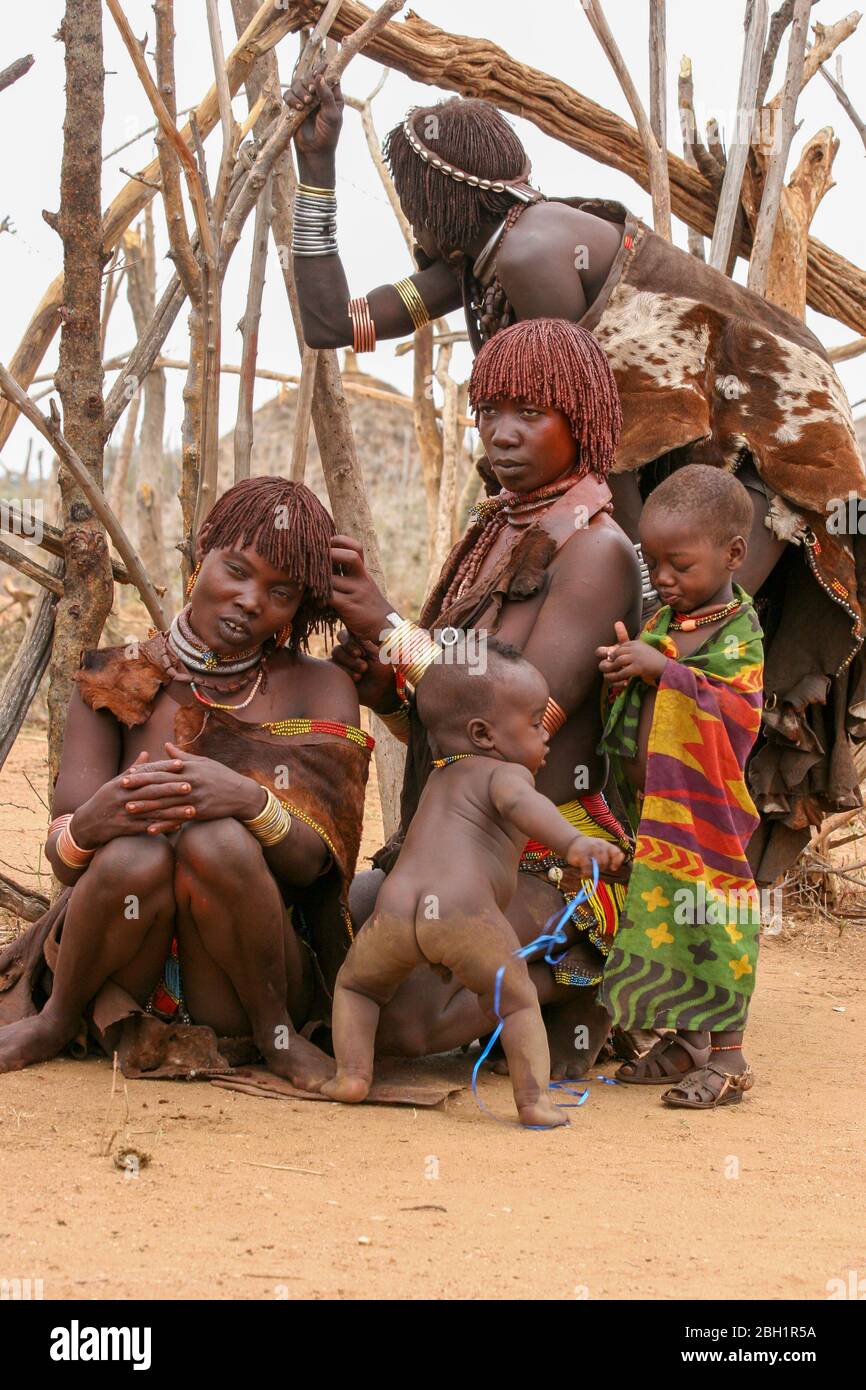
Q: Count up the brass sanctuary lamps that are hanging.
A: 0